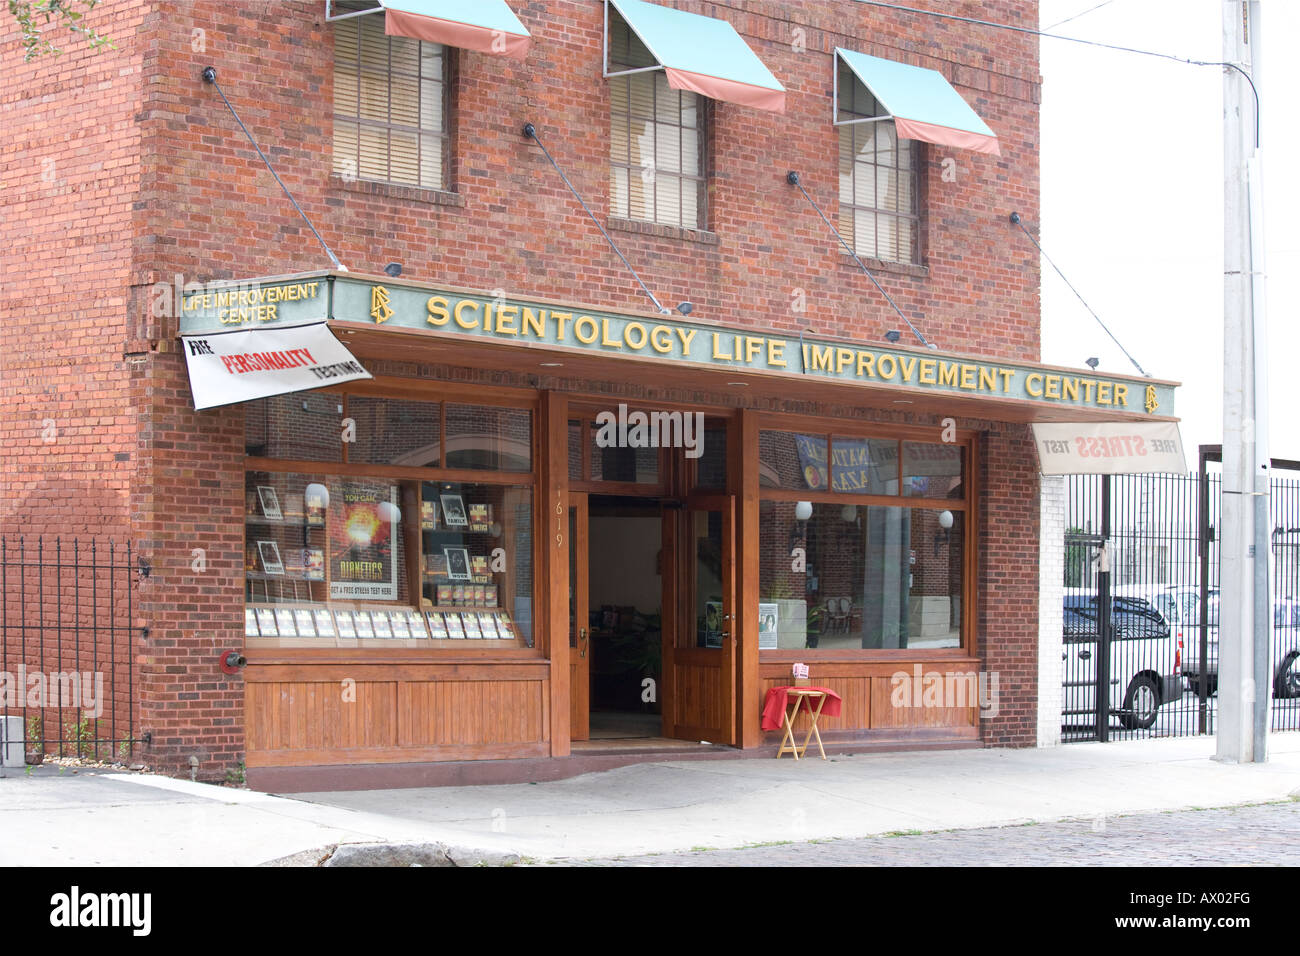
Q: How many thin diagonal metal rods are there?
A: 4